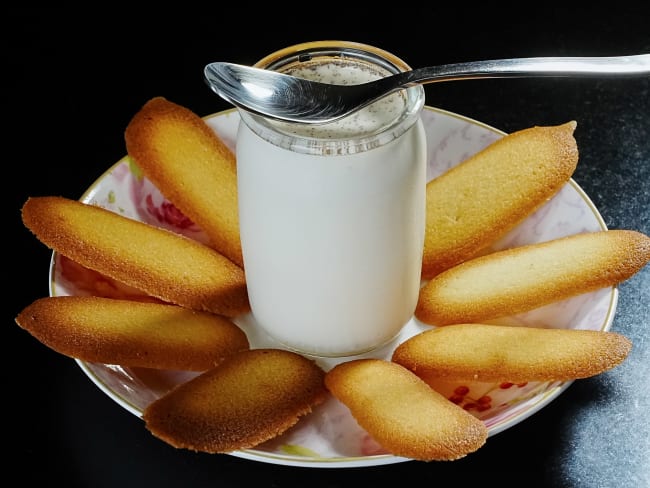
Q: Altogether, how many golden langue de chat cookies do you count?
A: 8